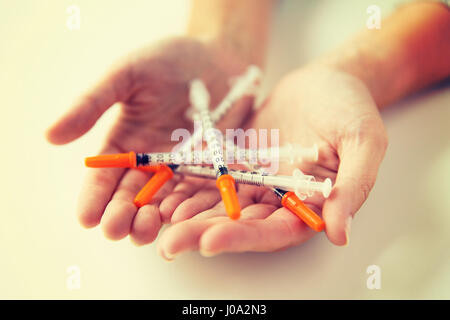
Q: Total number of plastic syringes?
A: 5